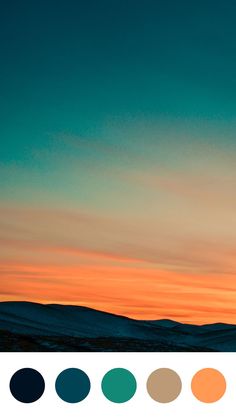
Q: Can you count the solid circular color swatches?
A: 5